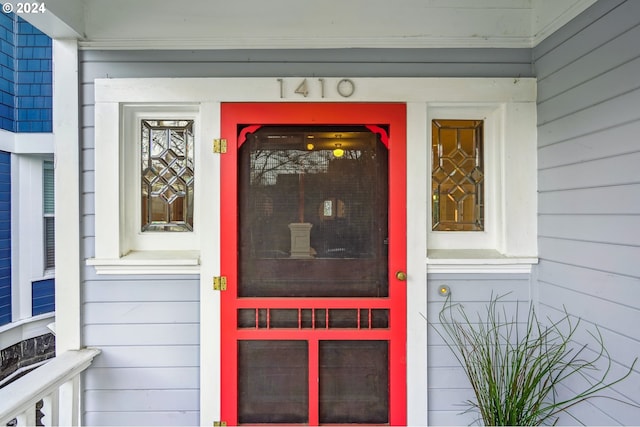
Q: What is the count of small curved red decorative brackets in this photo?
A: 2